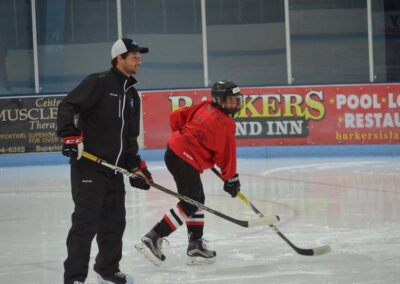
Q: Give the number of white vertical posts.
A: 5